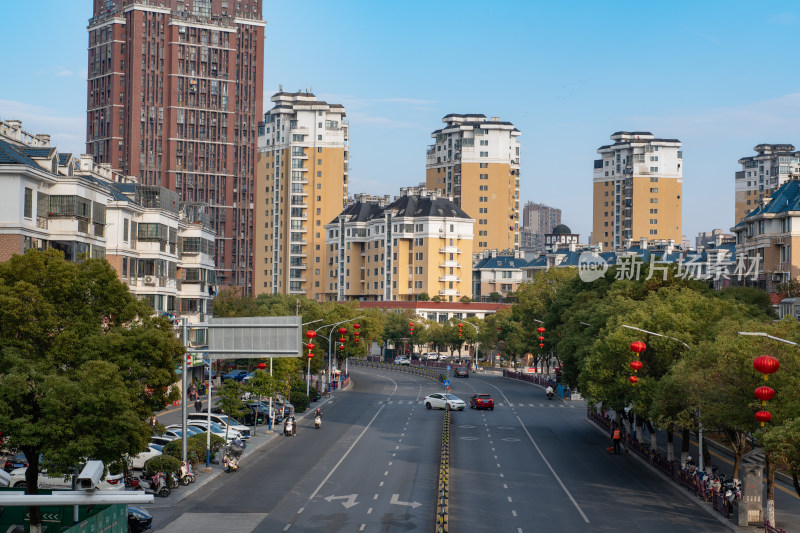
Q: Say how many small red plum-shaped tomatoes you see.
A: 0